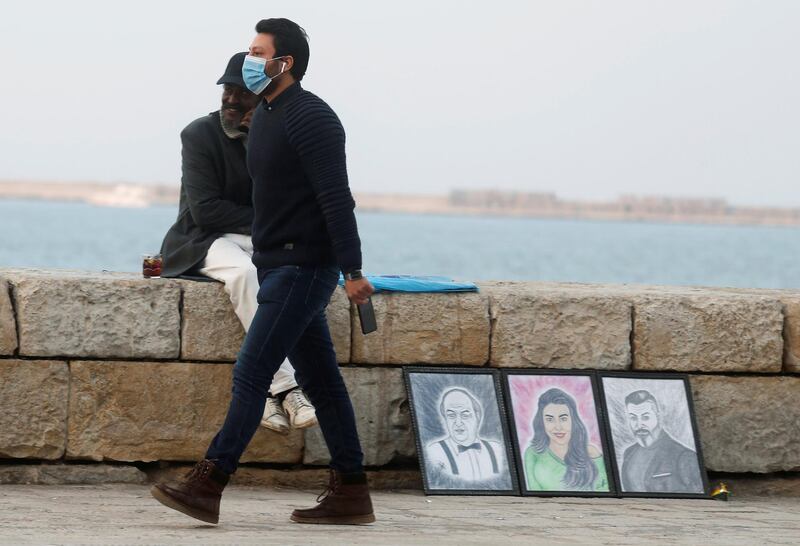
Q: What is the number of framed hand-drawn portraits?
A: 3